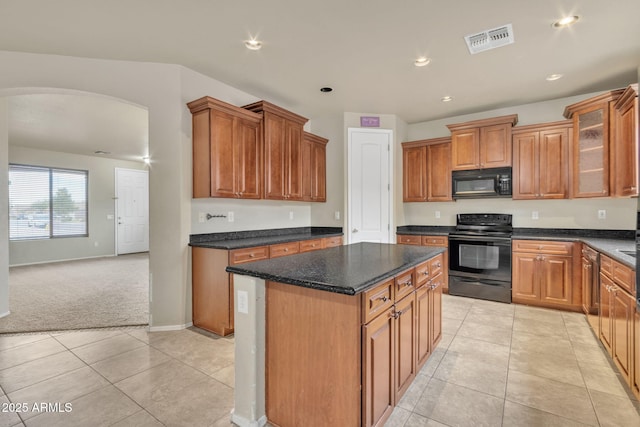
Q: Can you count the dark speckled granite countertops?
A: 4